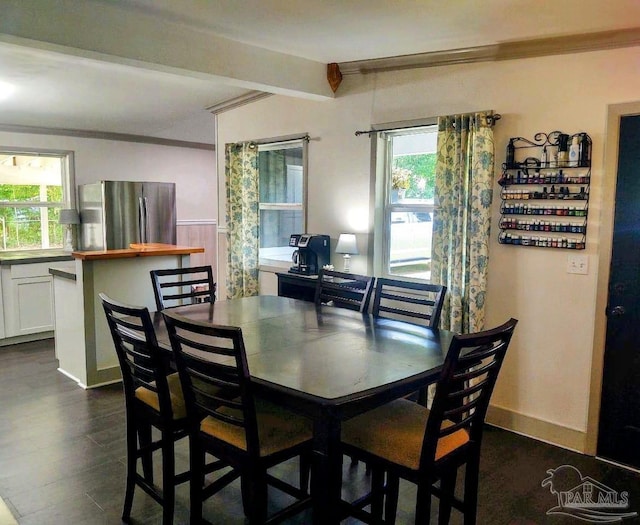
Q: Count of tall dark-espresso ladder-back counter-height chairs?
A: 6